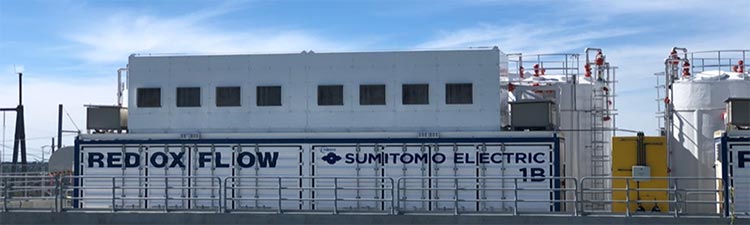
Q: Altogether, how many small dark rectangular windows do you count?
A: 8